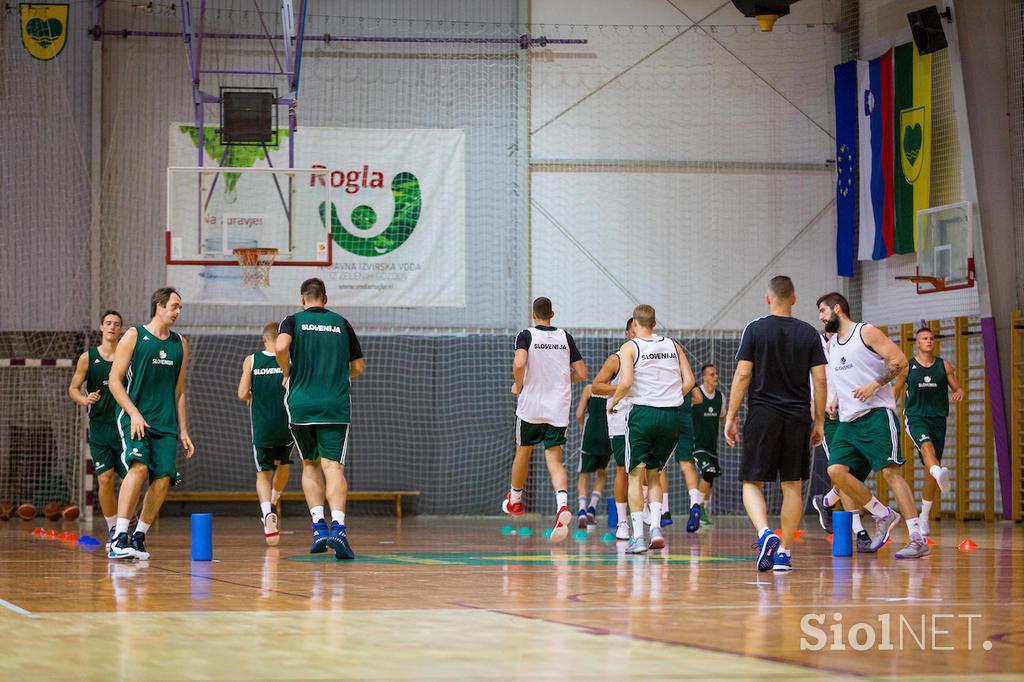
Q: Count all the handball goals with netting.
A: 1